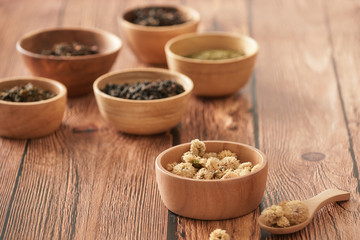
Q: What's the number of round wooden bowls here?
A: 6